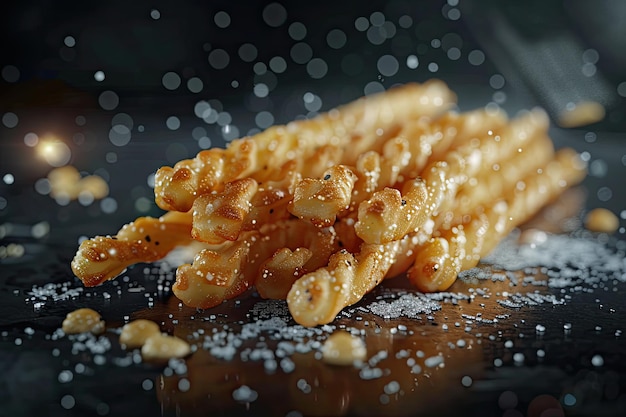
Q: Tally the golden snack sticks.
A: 9